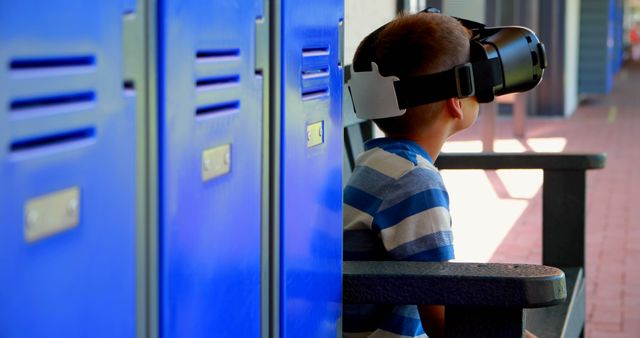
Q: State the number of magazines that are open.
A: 0